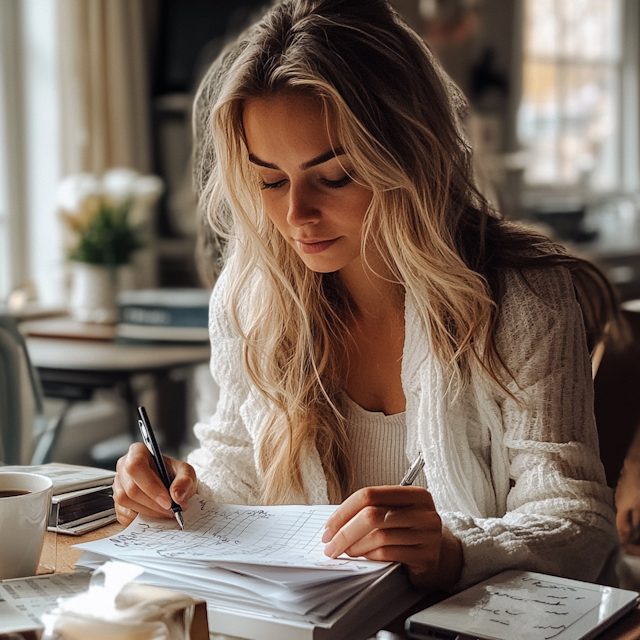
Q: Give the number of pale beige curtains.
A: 1